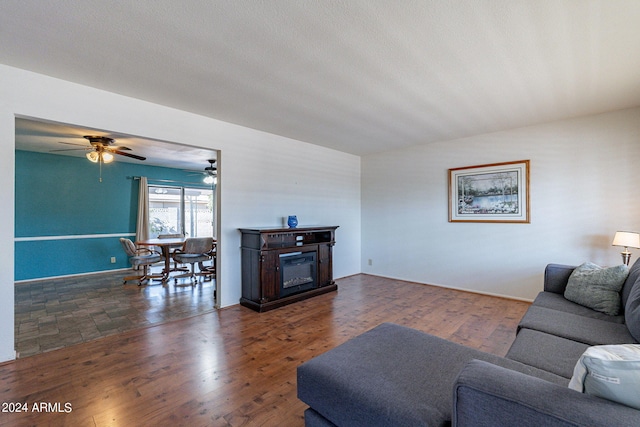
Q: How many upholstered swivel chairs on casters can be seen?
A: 3